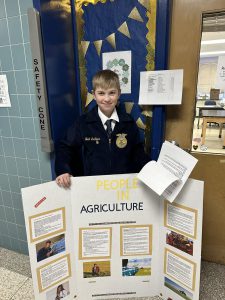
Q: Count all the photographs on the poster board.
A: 6